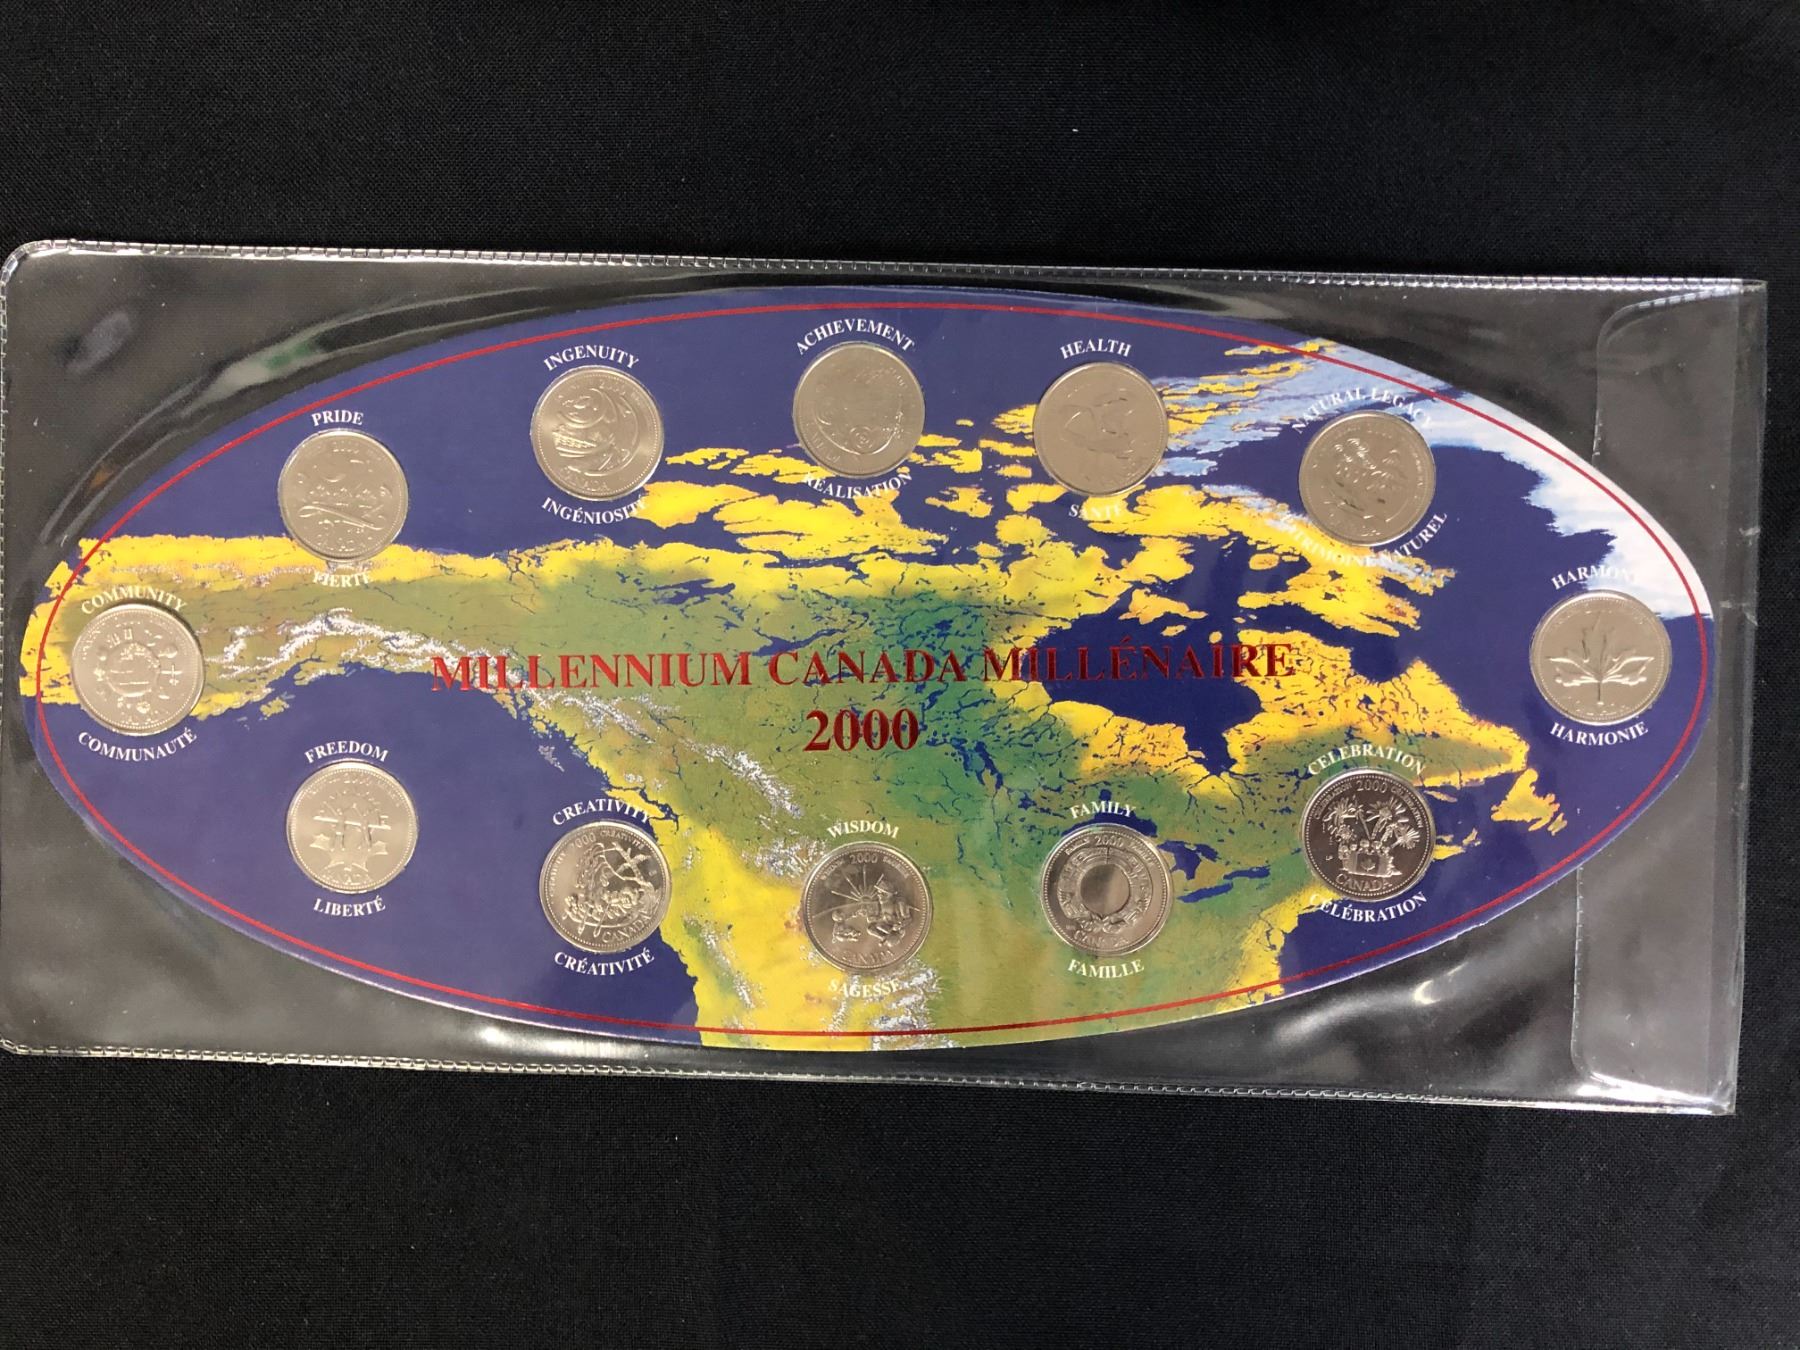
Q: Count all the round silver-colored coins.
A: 12